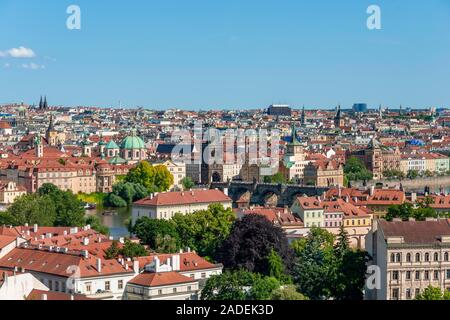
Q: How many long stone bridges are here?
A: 1